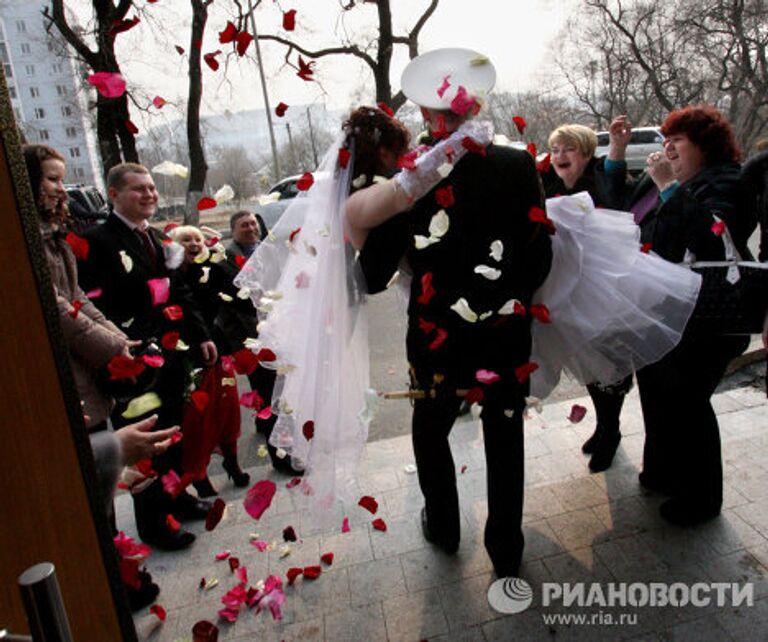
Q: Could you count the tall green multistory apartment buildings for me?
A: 0